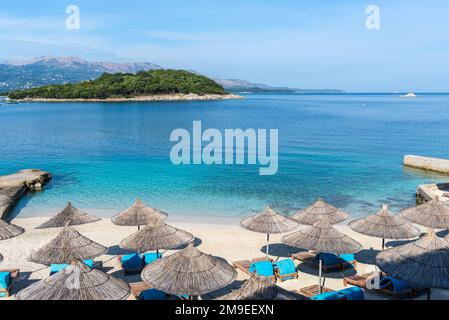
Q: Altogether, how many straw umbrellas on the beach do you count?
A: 14